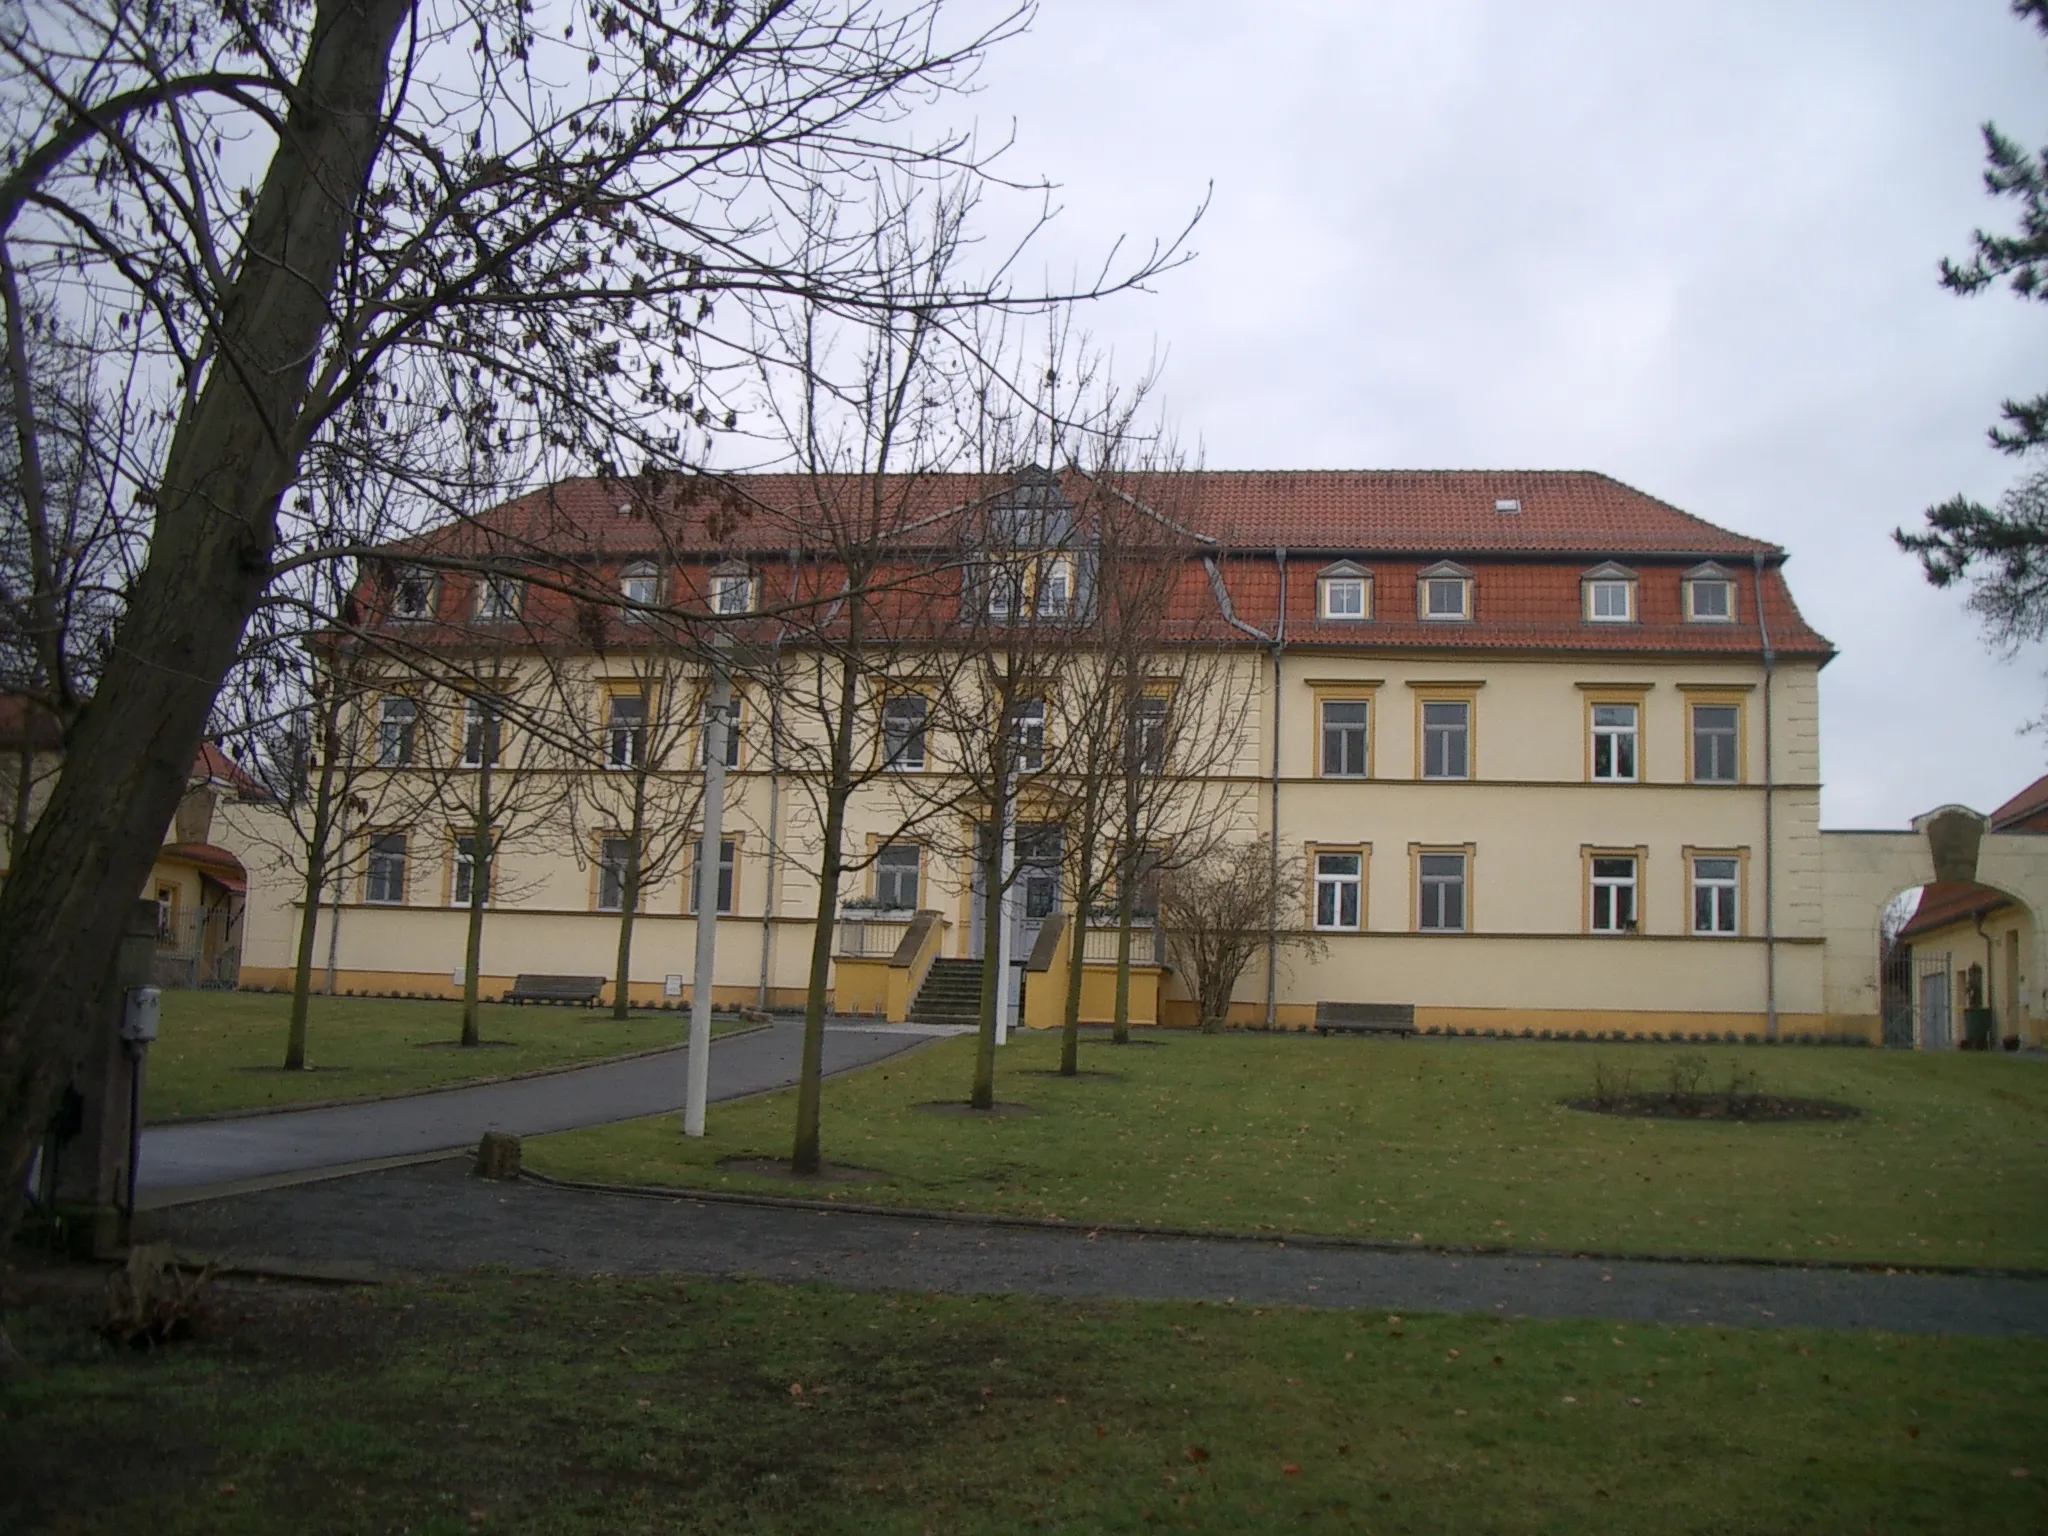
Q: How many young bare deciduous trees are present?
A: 7